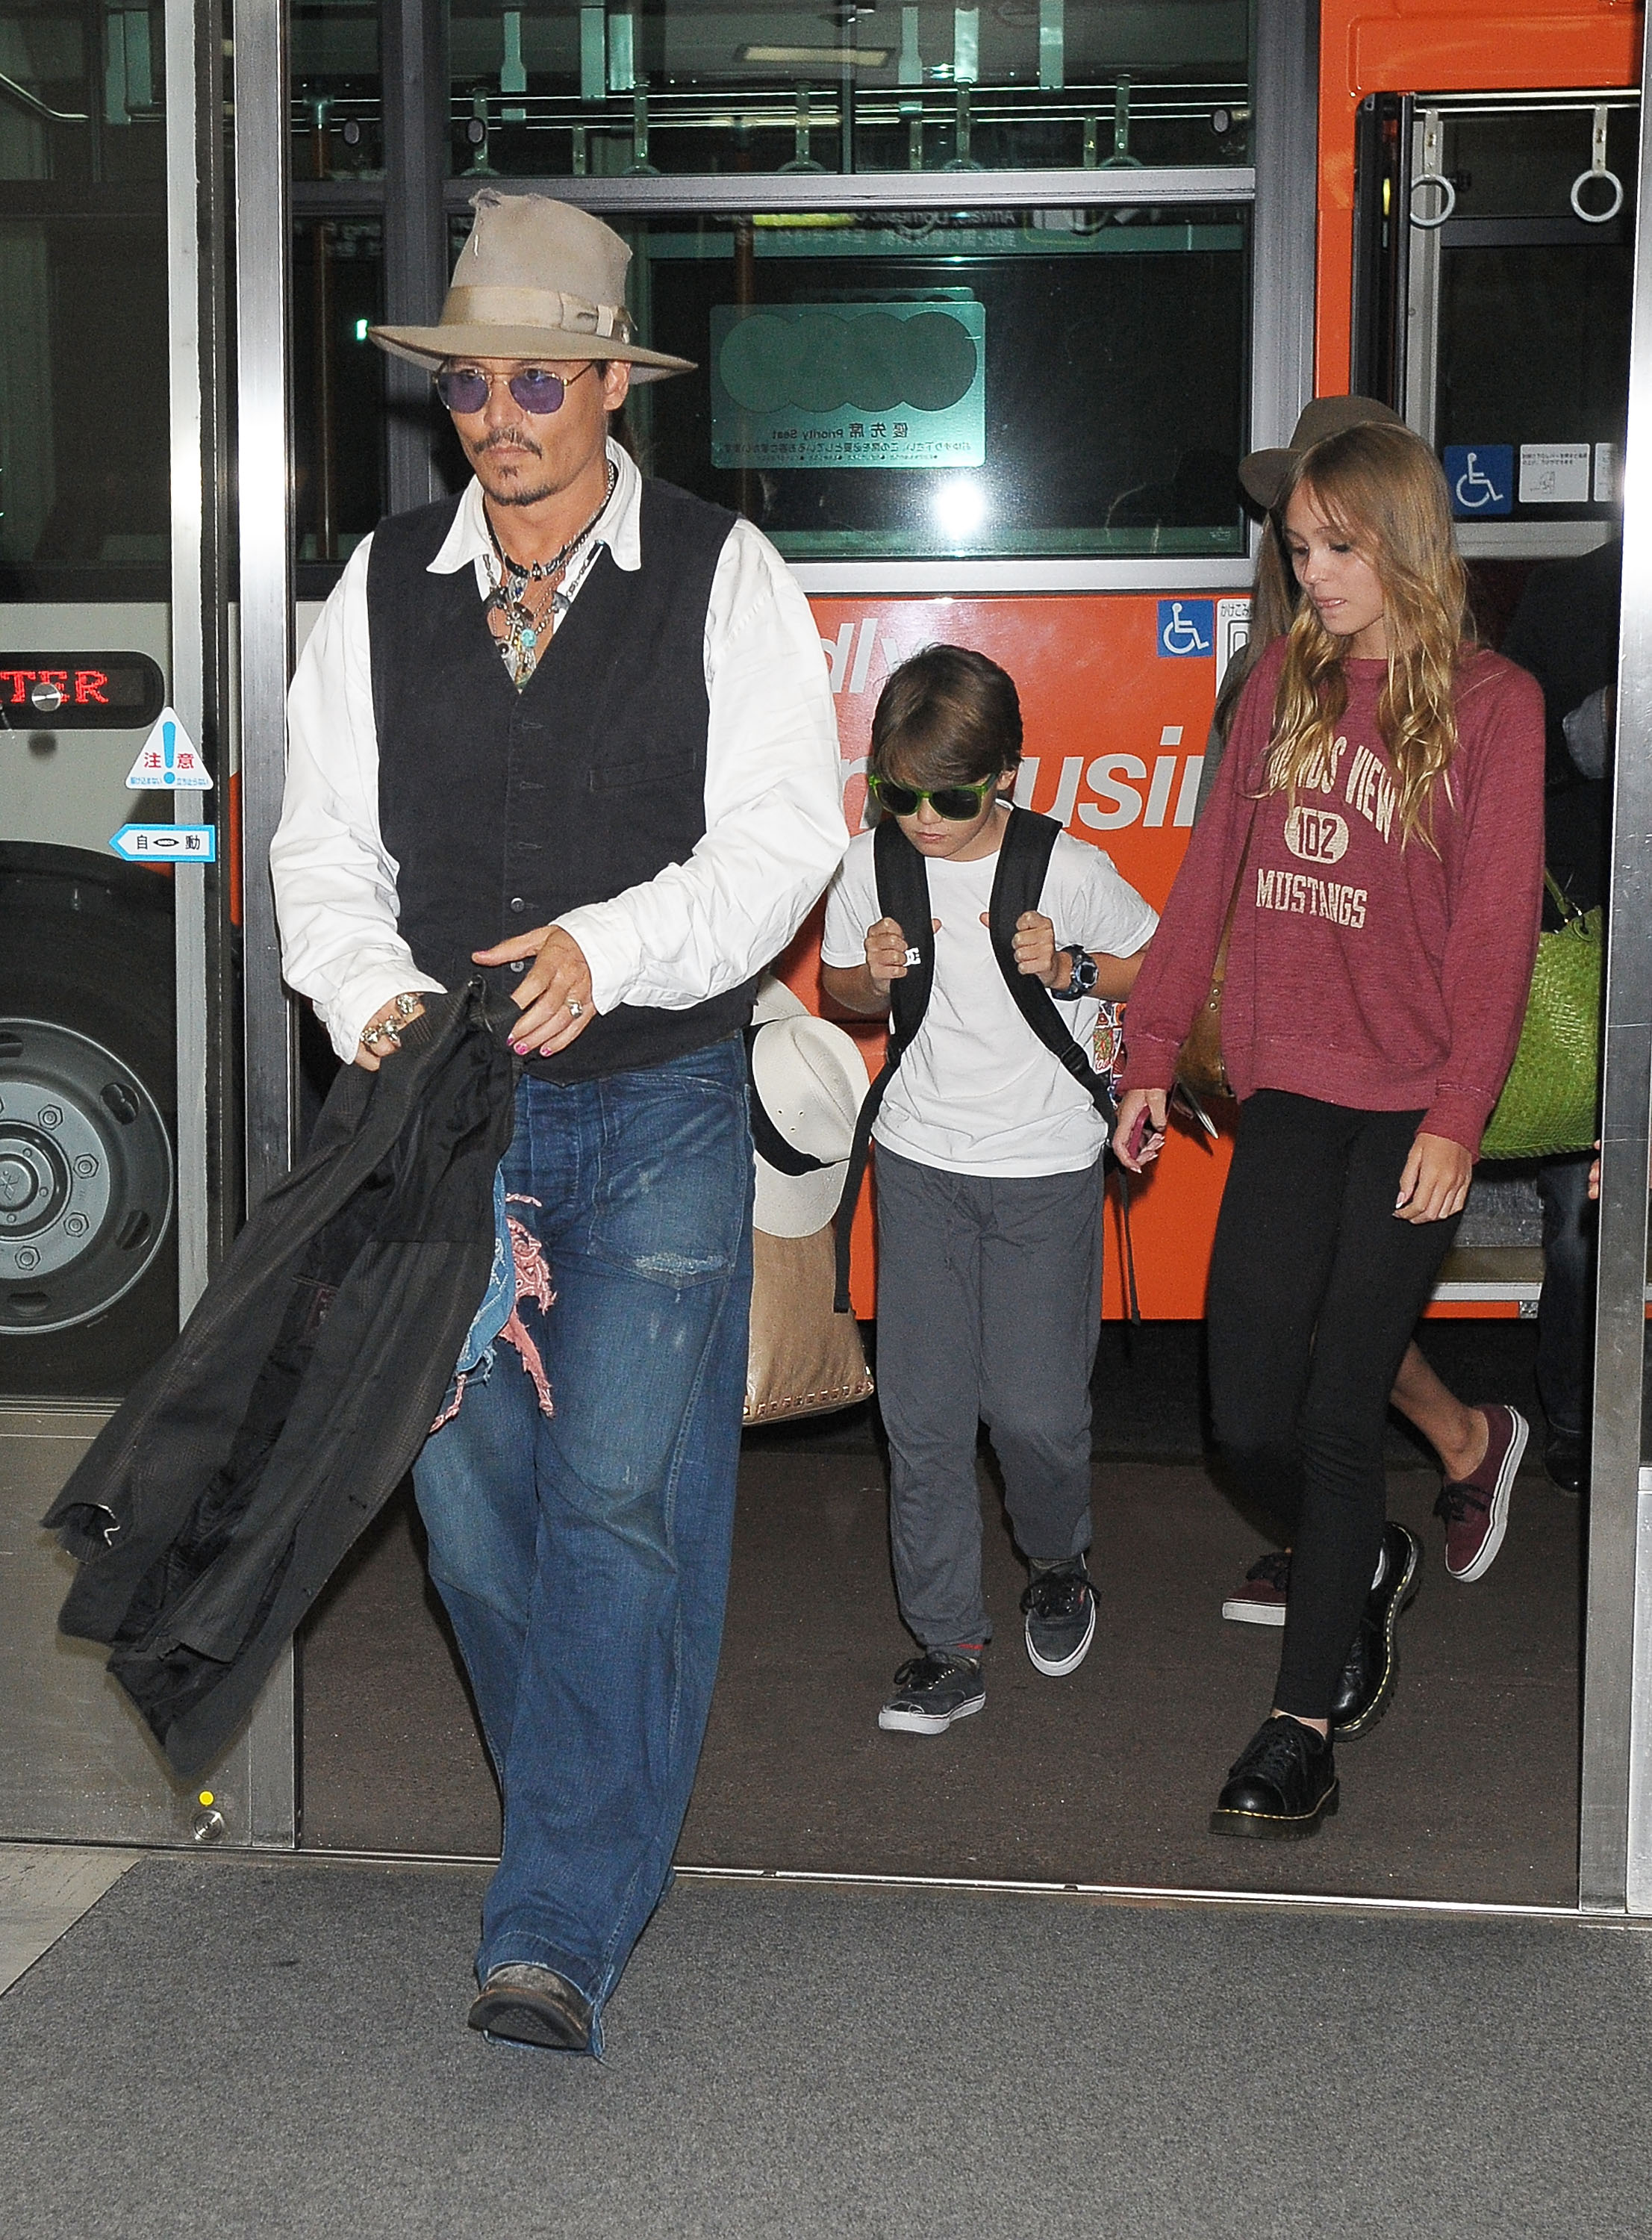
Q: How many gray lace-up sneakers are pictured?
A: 2